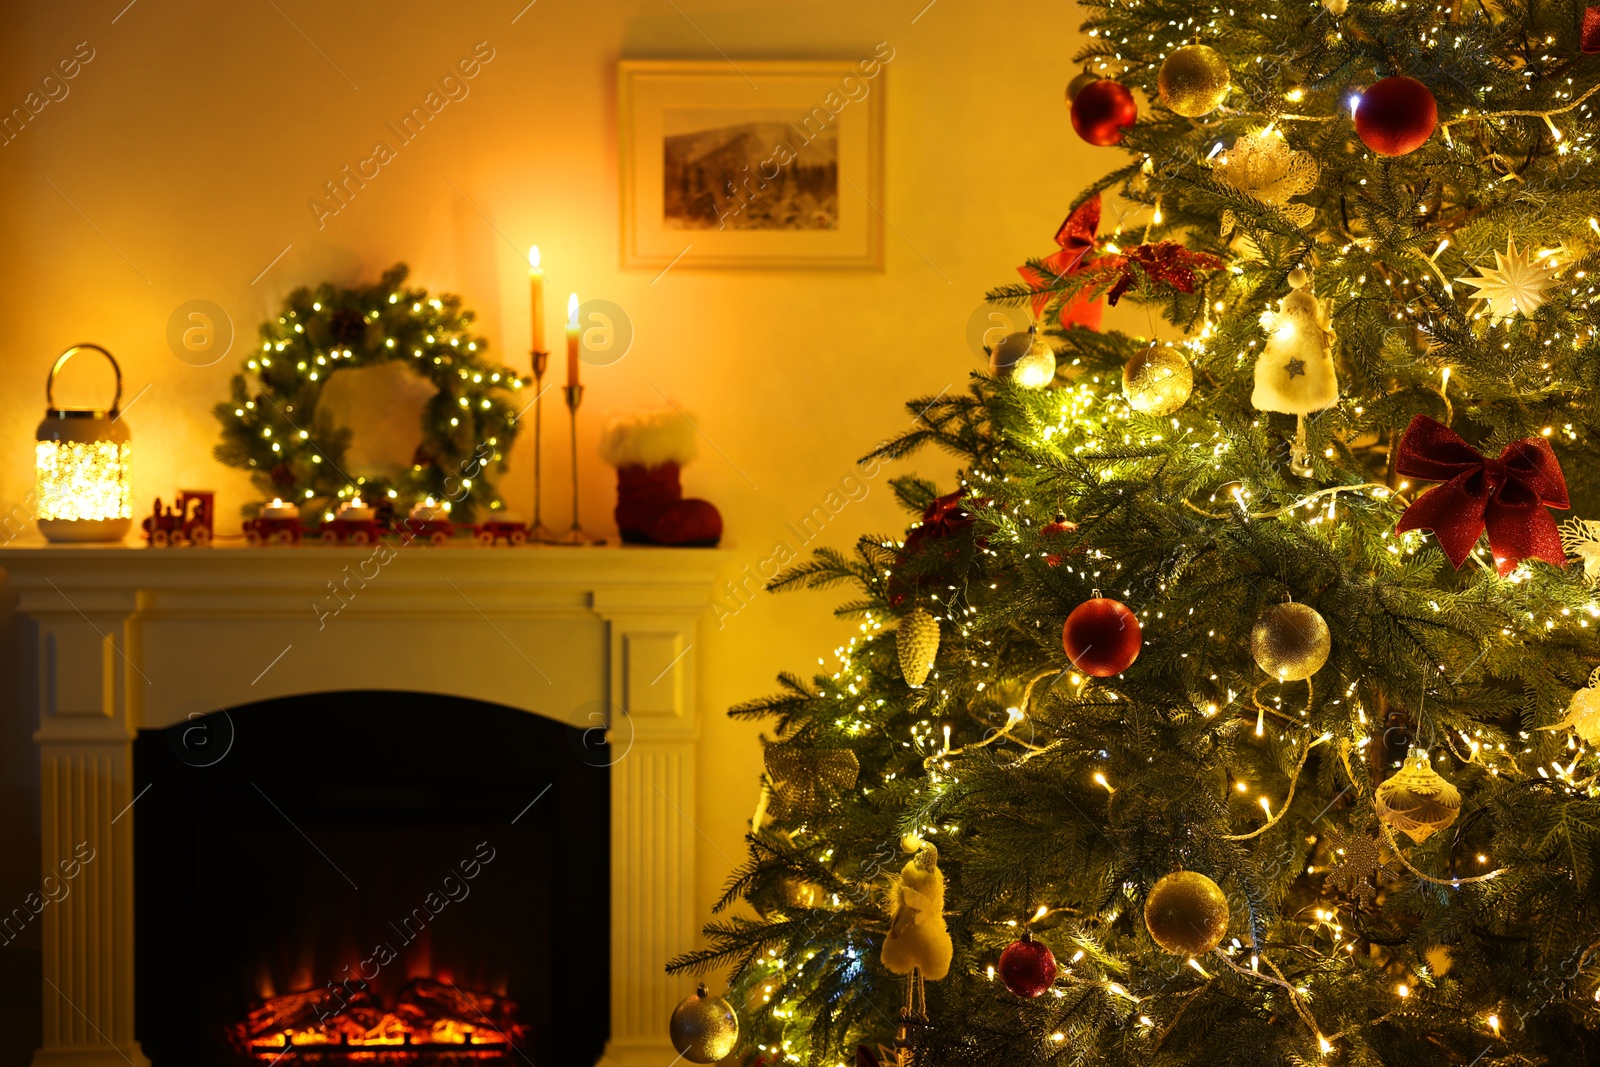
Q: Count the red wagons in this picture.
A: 4